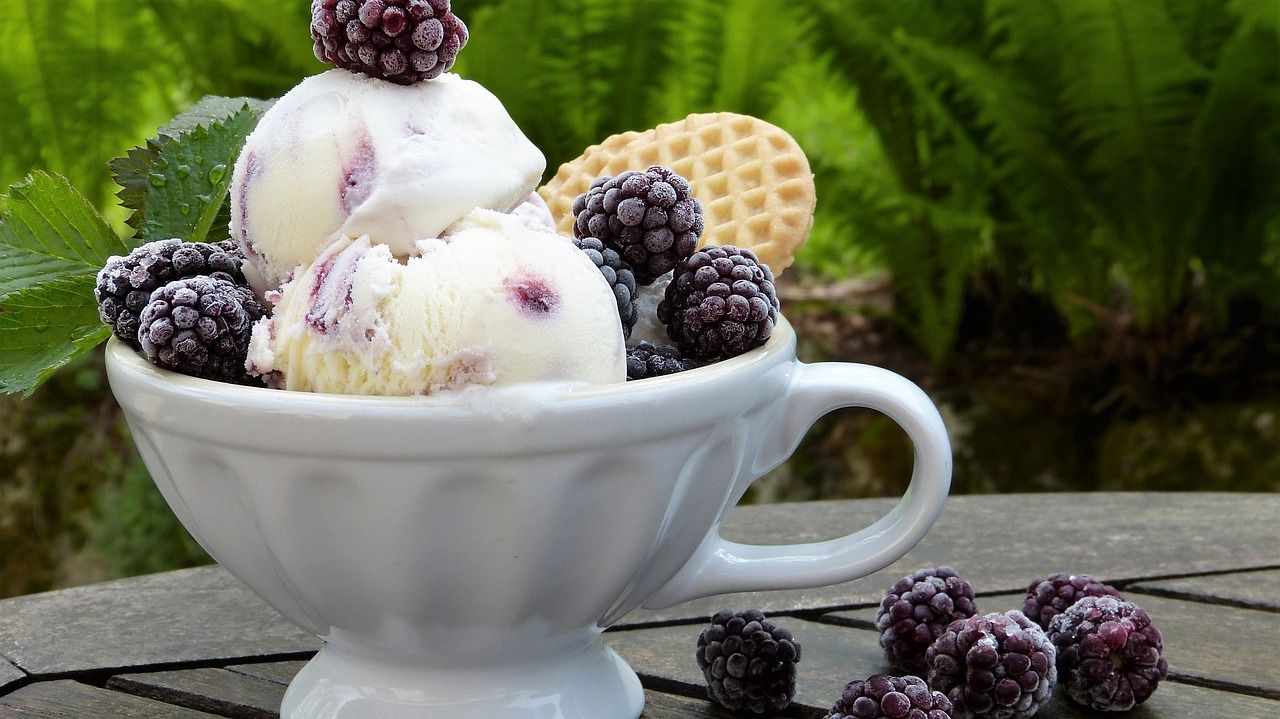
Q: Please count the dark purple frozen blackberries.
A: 13